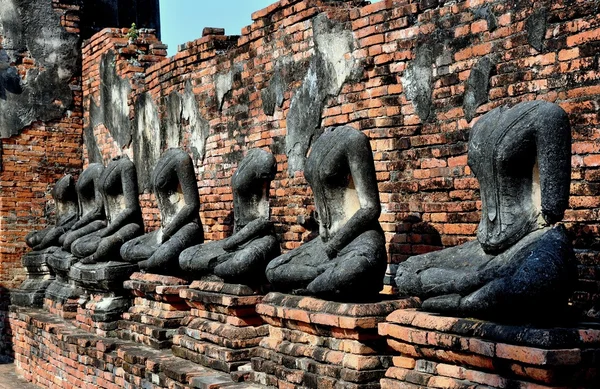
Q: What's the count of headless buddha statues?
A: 7